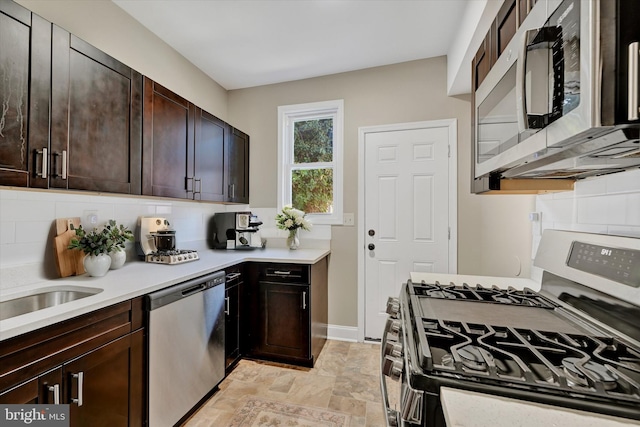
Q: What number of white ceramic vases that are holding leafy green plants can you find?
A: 2